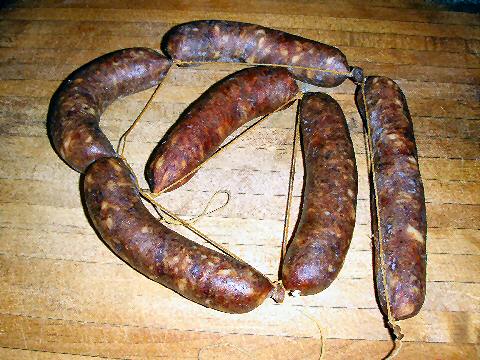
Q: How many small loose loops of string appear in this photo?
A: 1